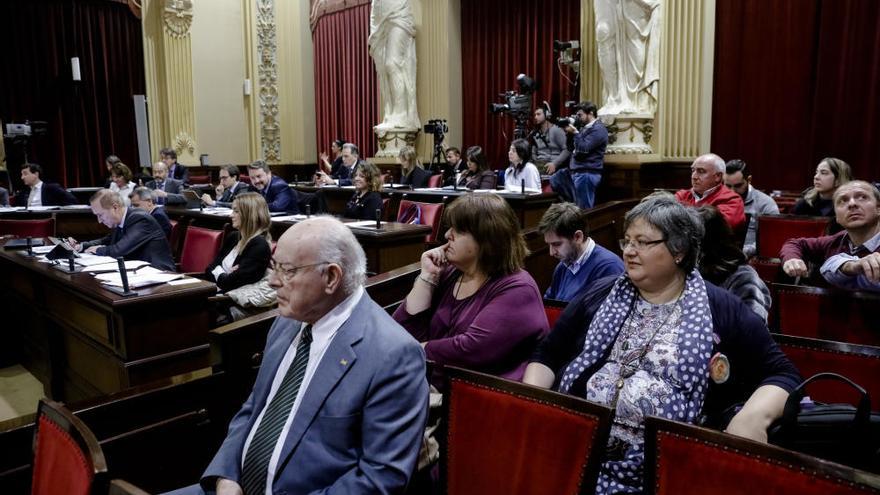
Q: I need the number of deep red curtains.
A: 4